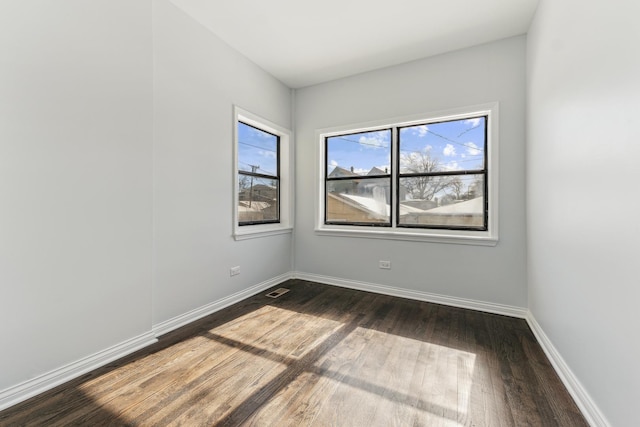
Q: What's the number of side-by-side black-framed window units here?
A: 2